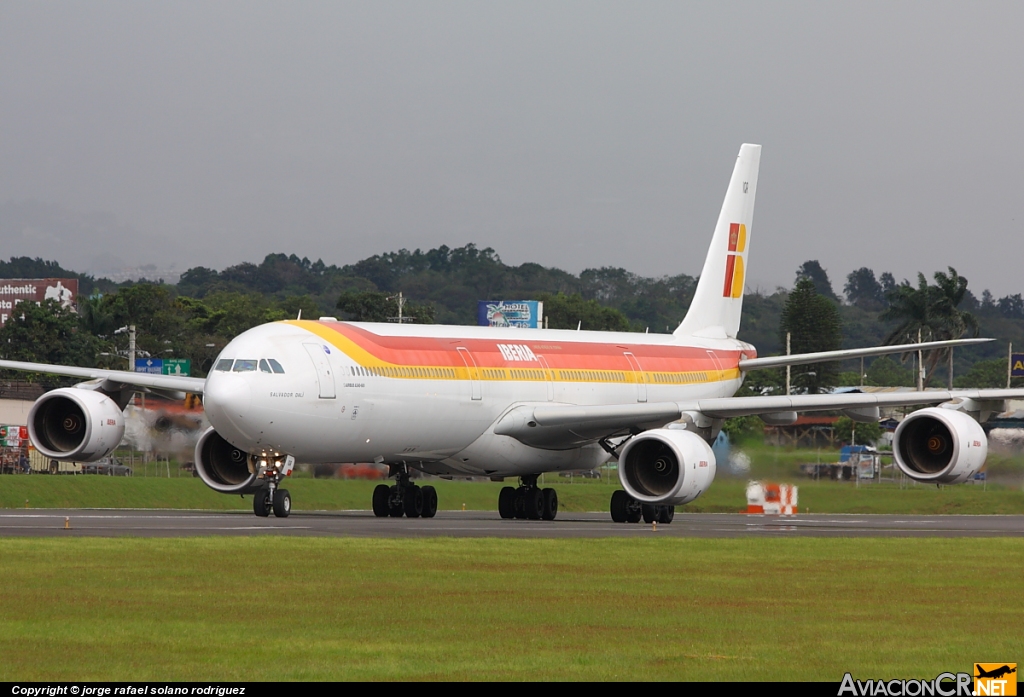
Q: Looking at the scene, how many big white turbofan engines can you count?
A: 4